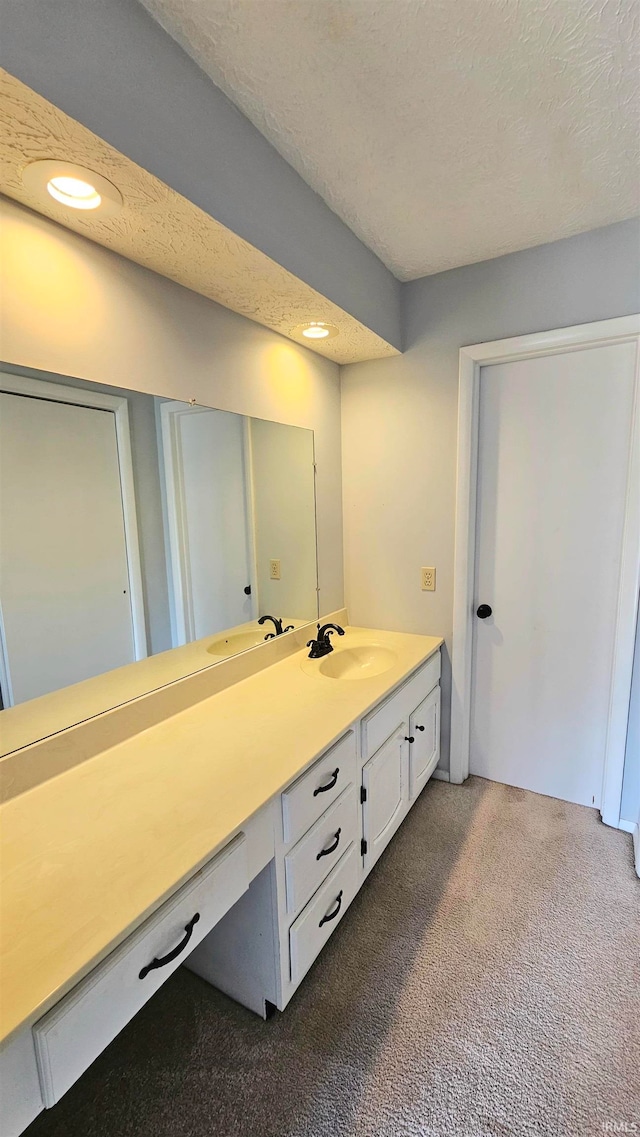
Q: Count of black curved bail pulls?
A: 4